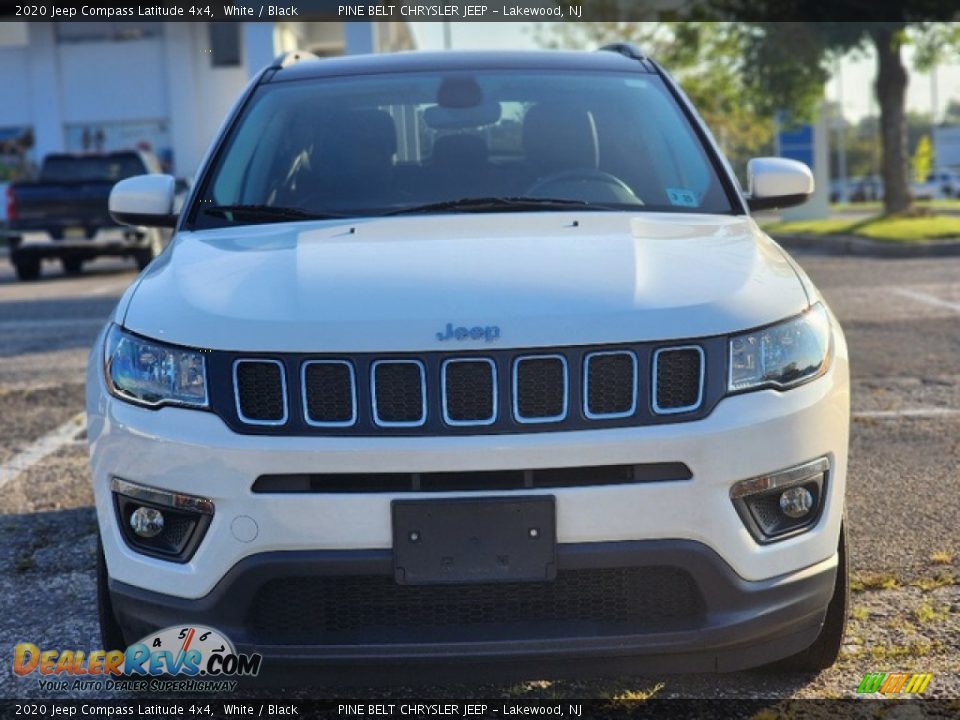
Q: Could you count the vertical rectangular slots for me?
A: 7